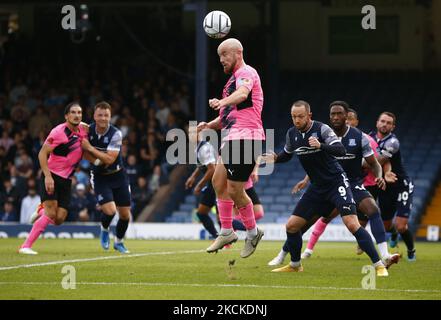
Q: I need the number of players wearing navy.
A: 5